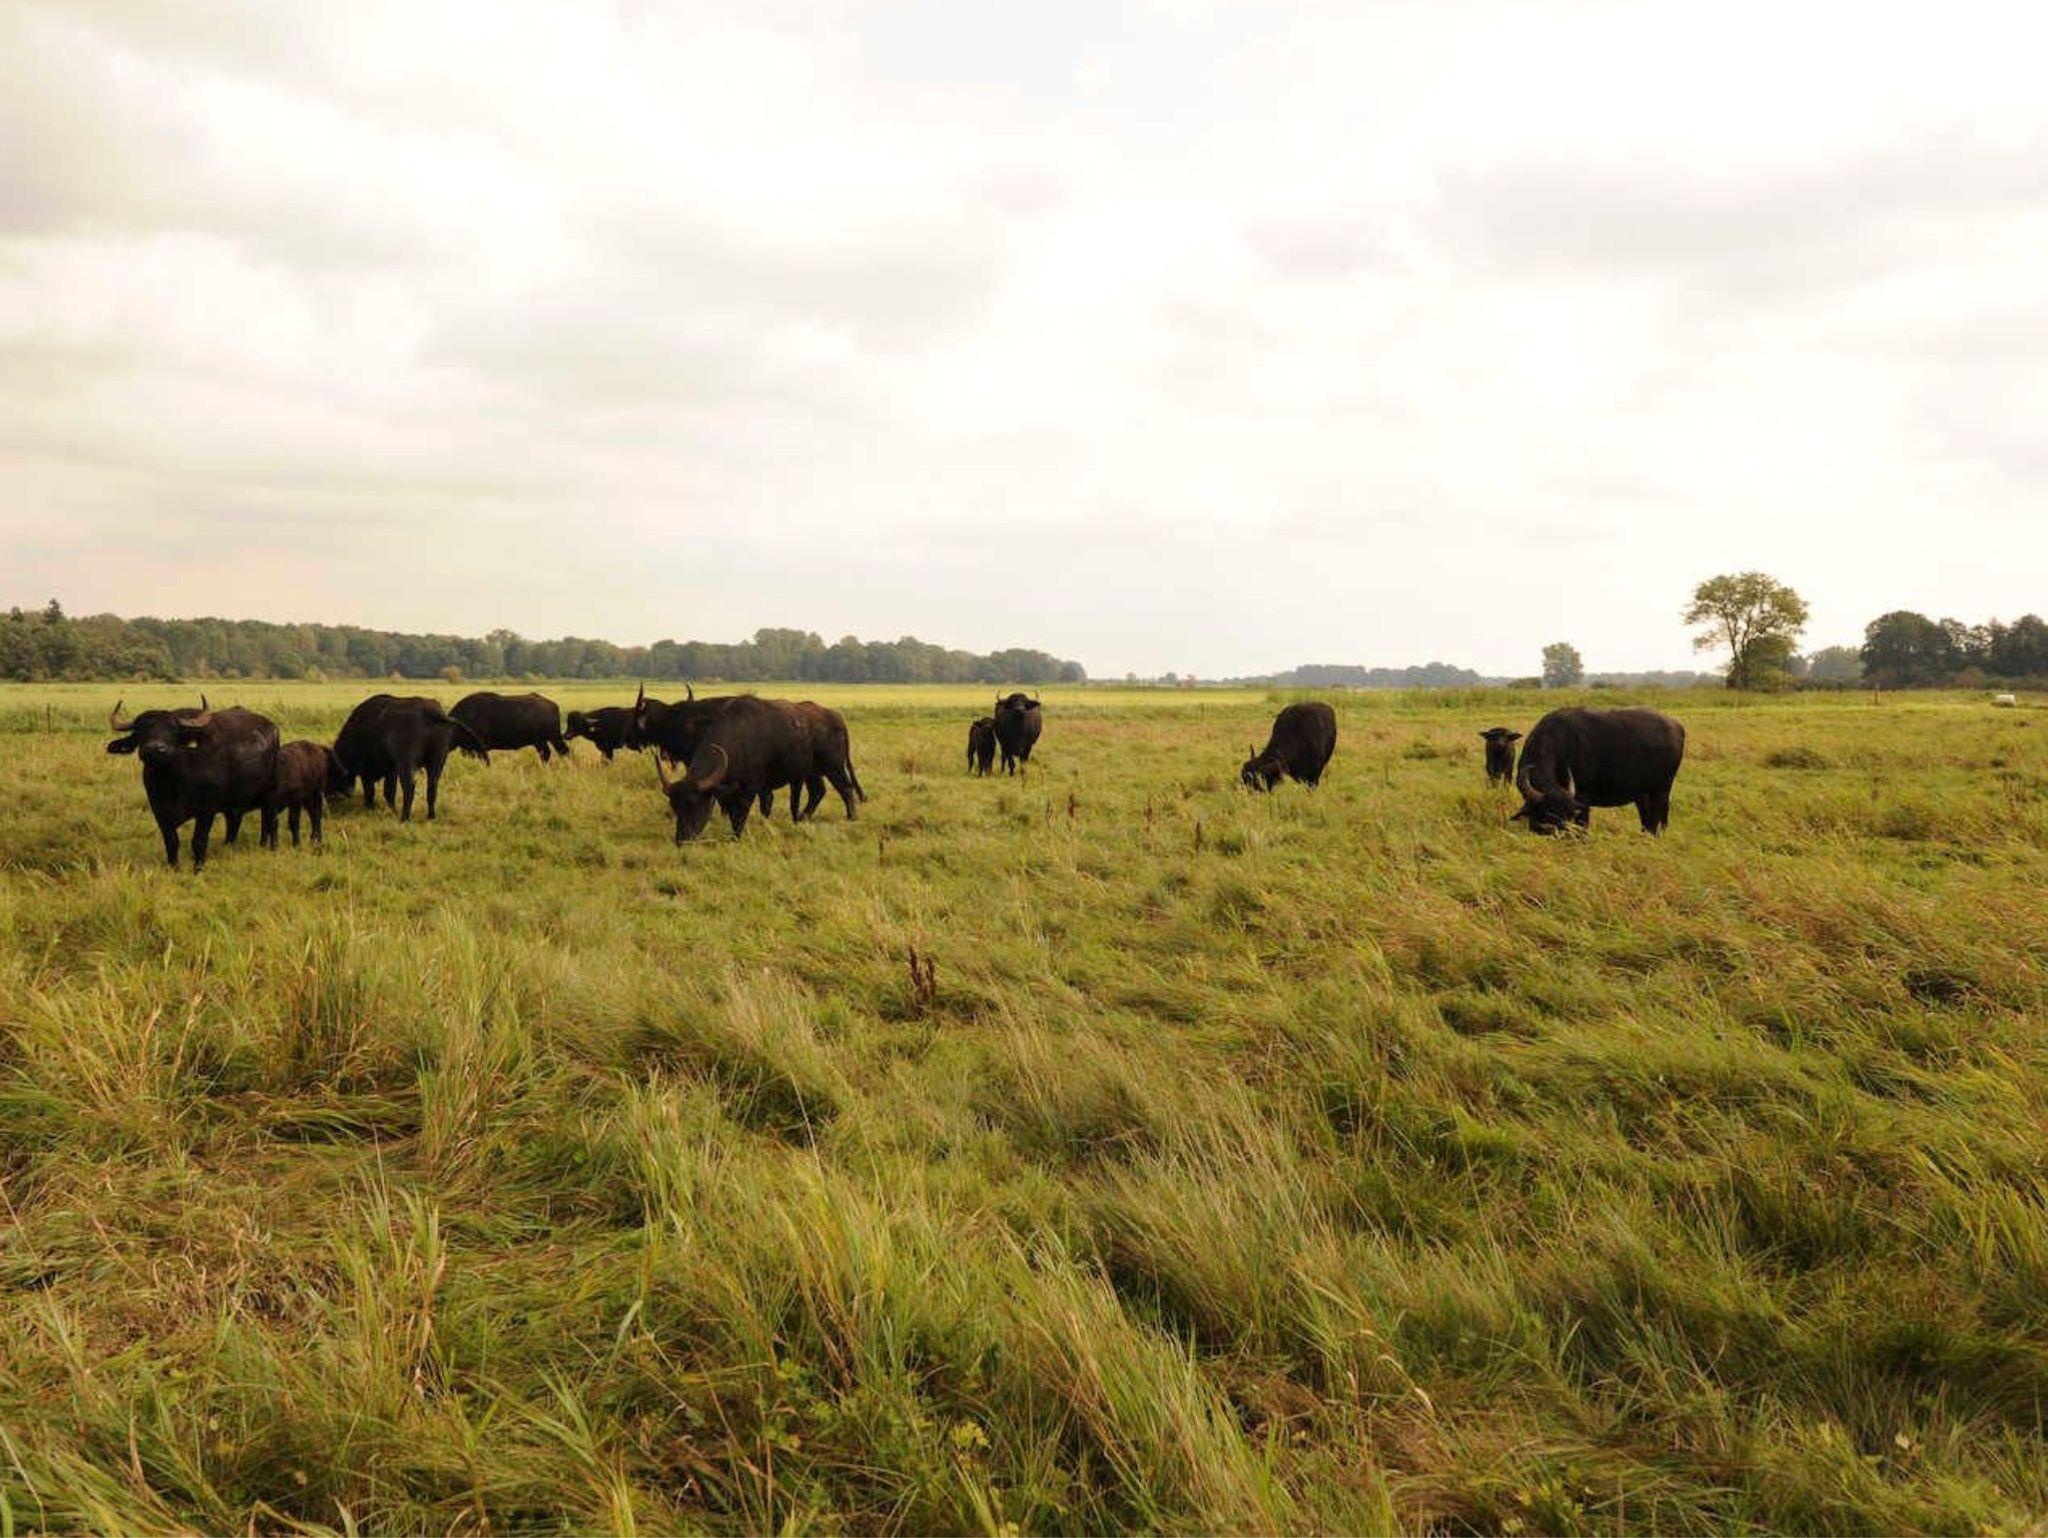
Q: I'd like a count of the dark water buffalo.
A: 12